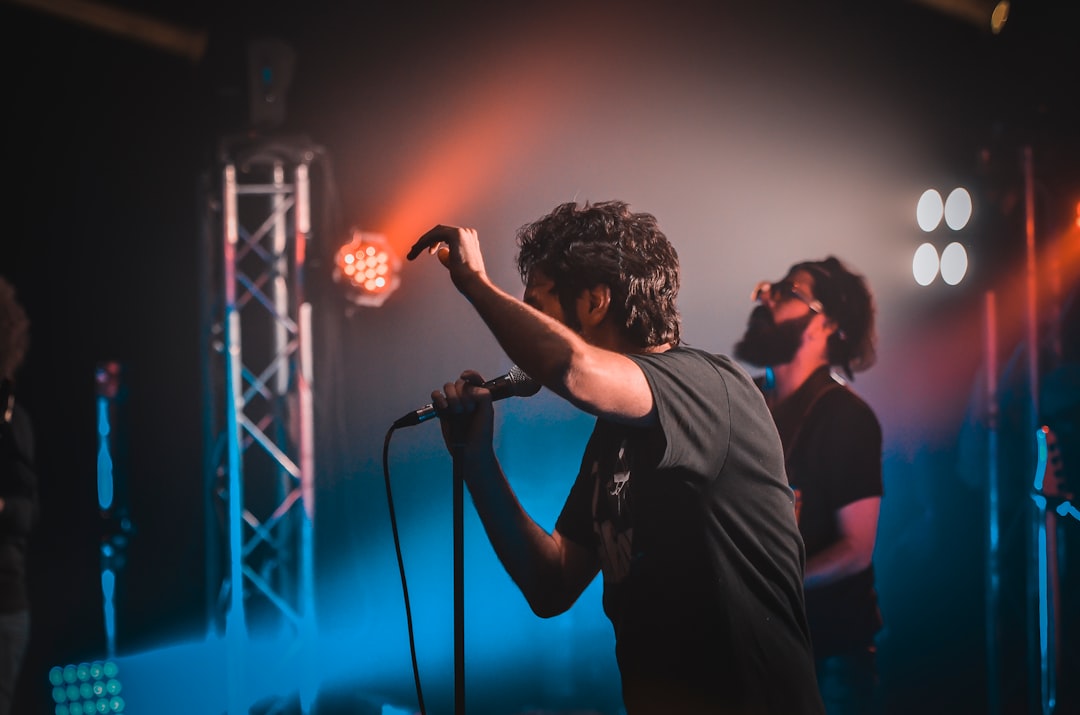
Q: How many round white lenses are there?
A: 4